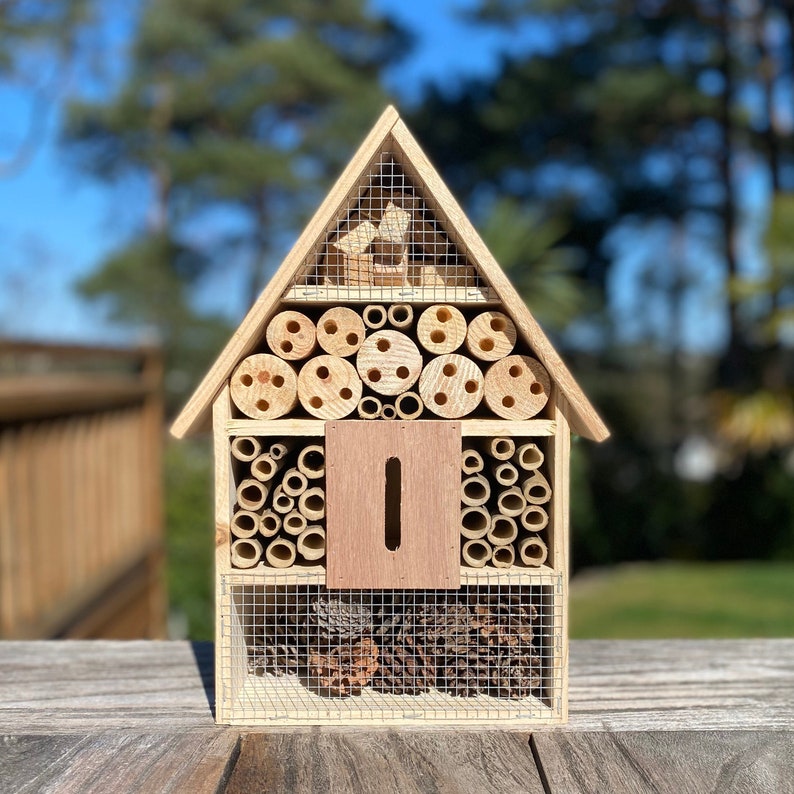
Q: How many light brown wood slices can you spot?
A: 9